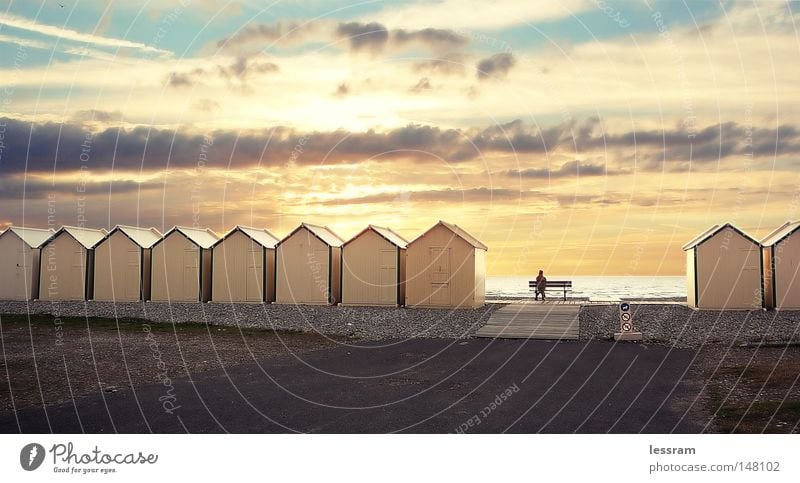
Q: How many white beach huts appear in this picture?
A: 10